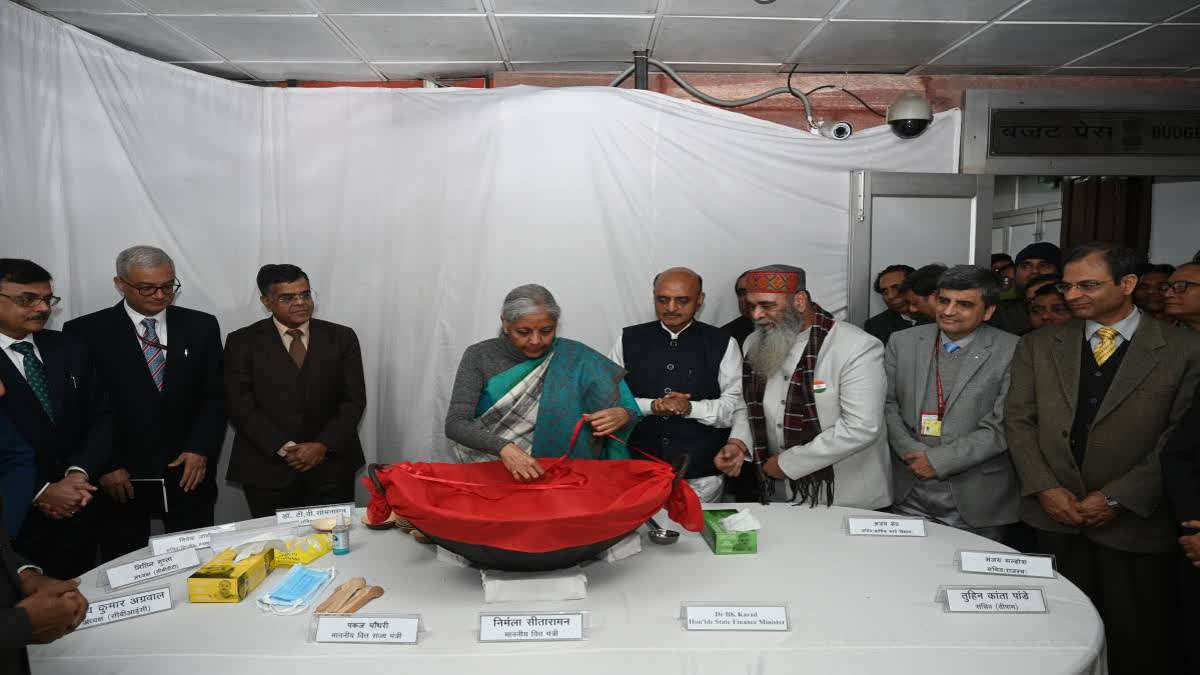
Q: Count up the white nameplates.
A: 10